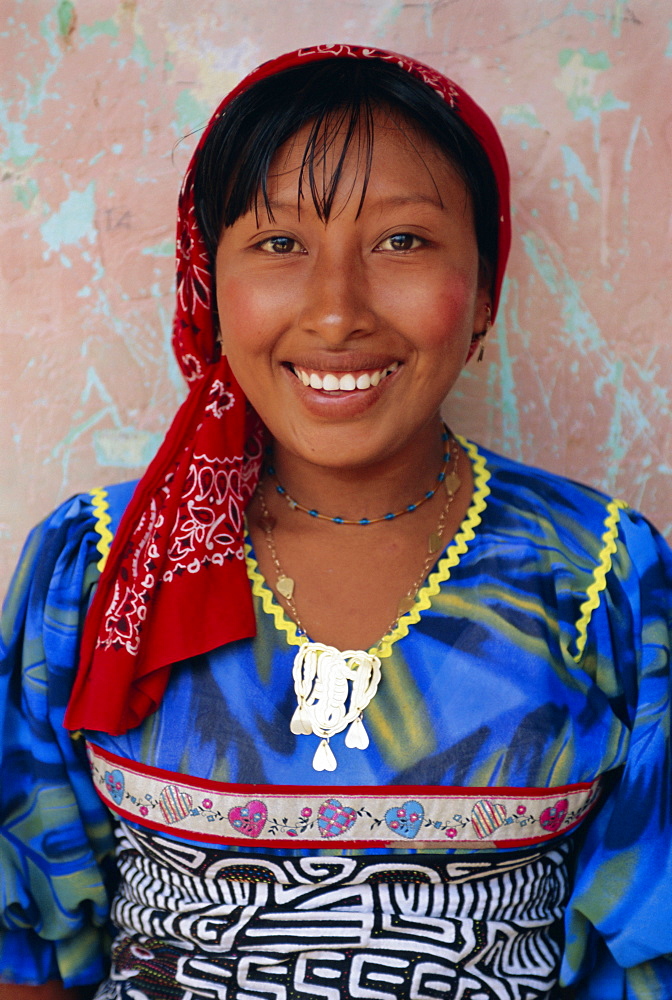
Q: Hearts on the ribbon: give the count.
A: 7